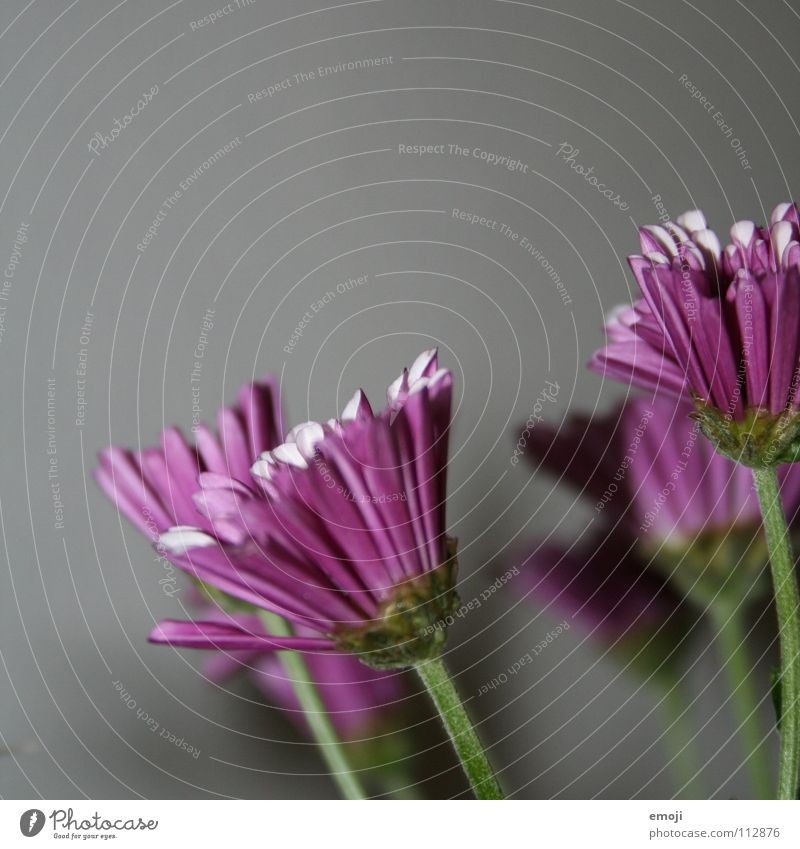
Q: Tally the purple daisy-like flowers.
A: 6